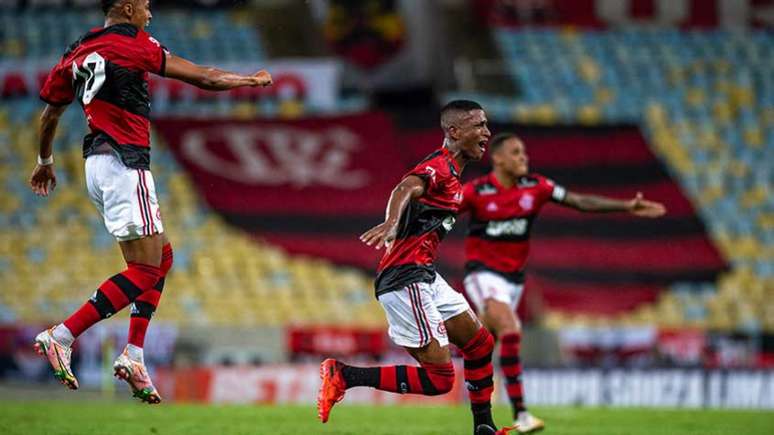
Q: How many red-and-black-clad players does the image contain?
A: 3